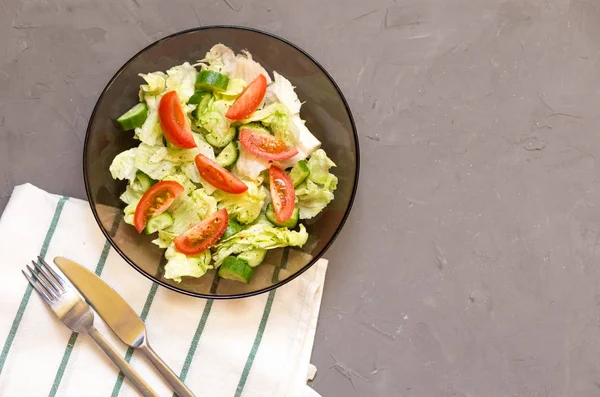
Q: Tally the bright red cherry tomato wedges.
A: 7